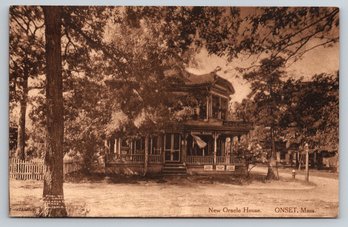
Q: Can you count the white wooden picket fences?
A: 1